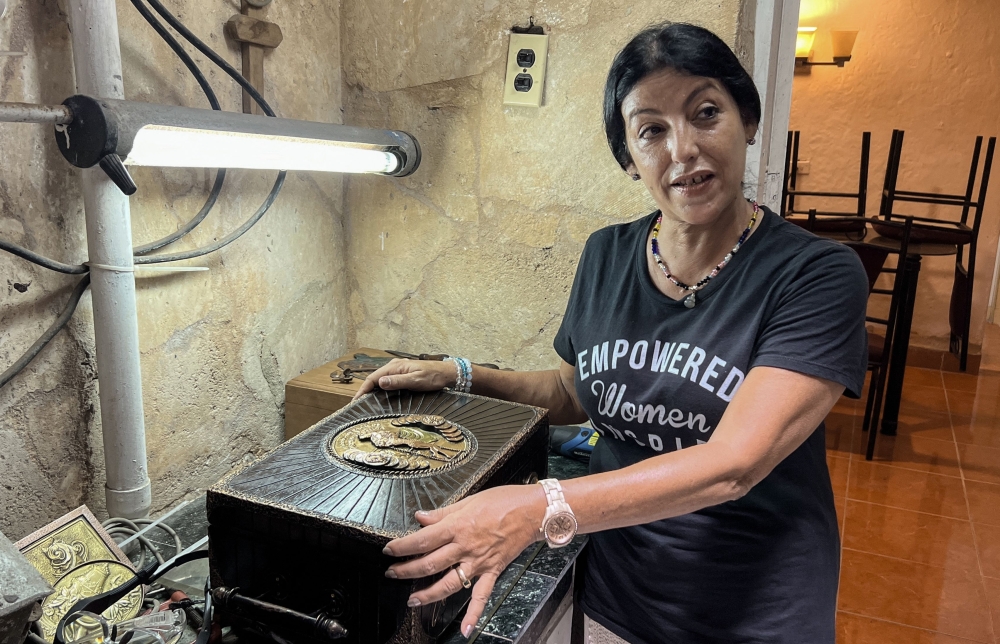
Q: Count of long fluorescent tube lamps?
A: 1